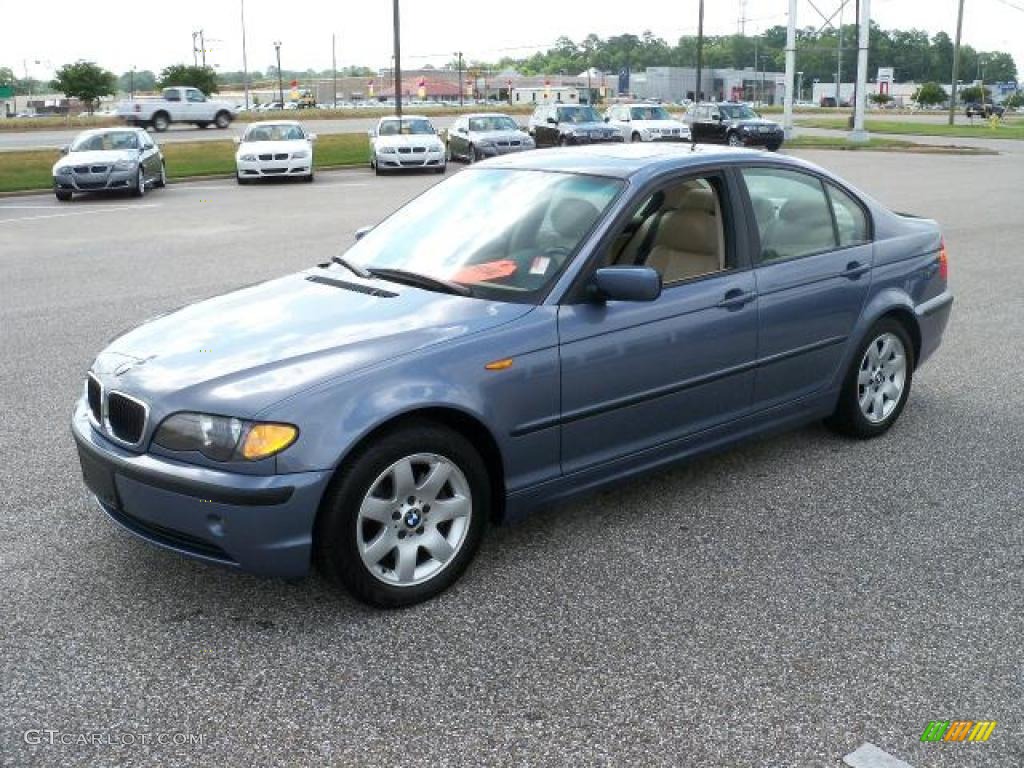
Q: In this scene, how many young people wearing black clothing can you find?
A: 0